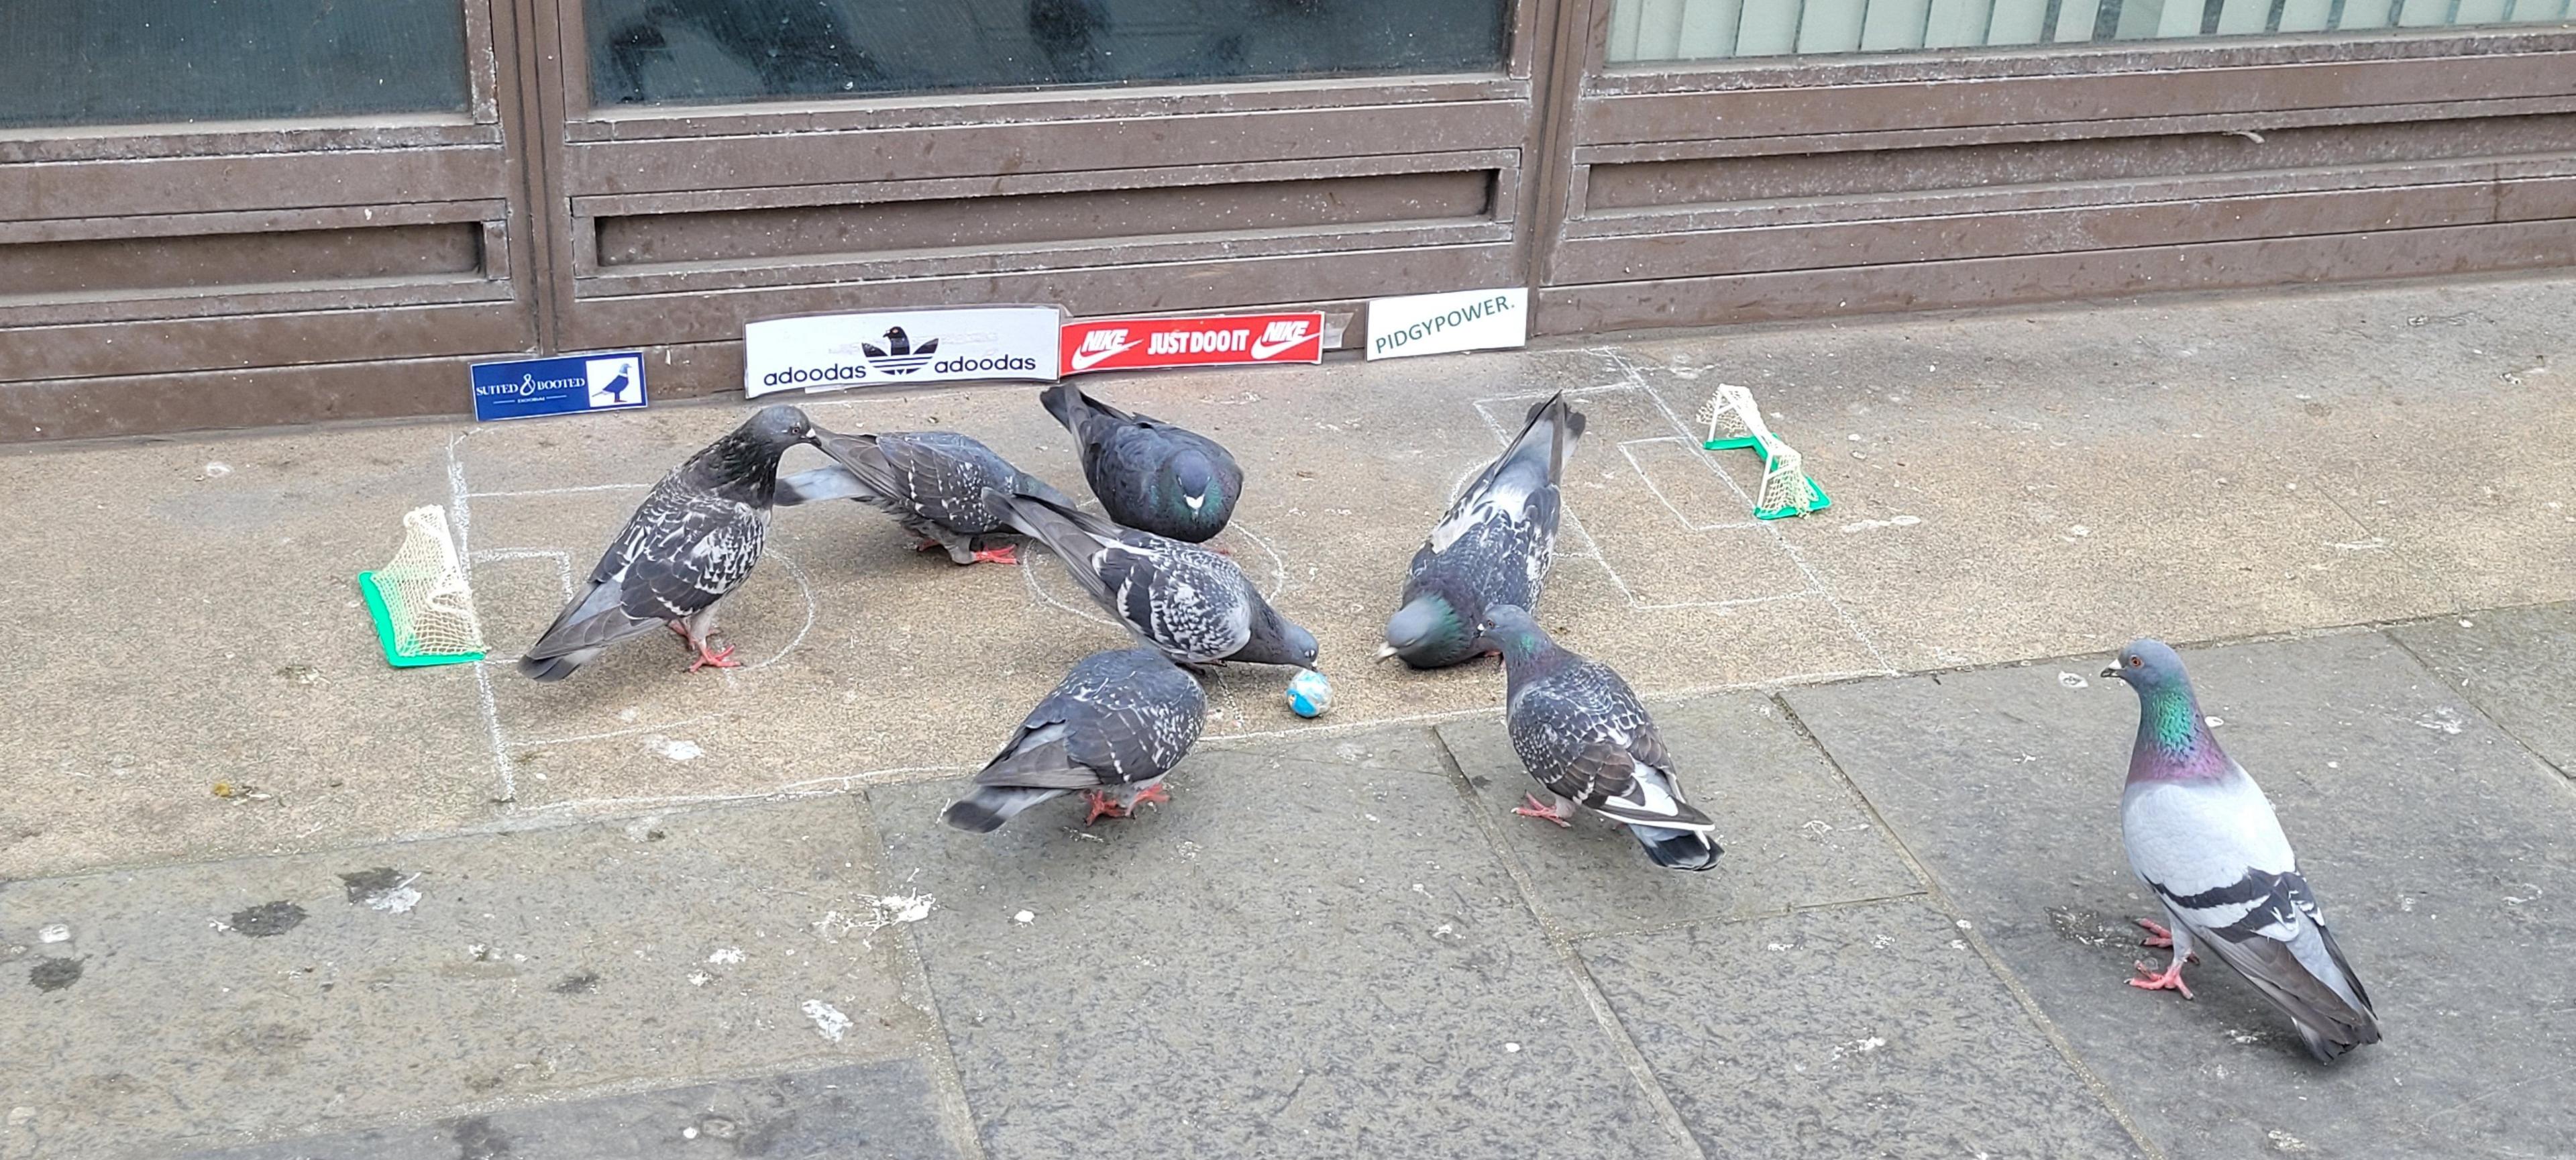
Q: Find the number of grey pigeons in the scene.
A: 8